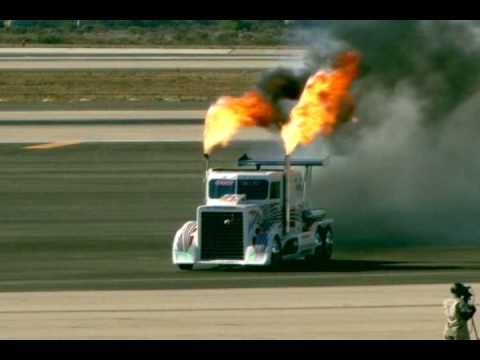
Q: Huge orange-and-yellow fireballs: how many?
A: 2